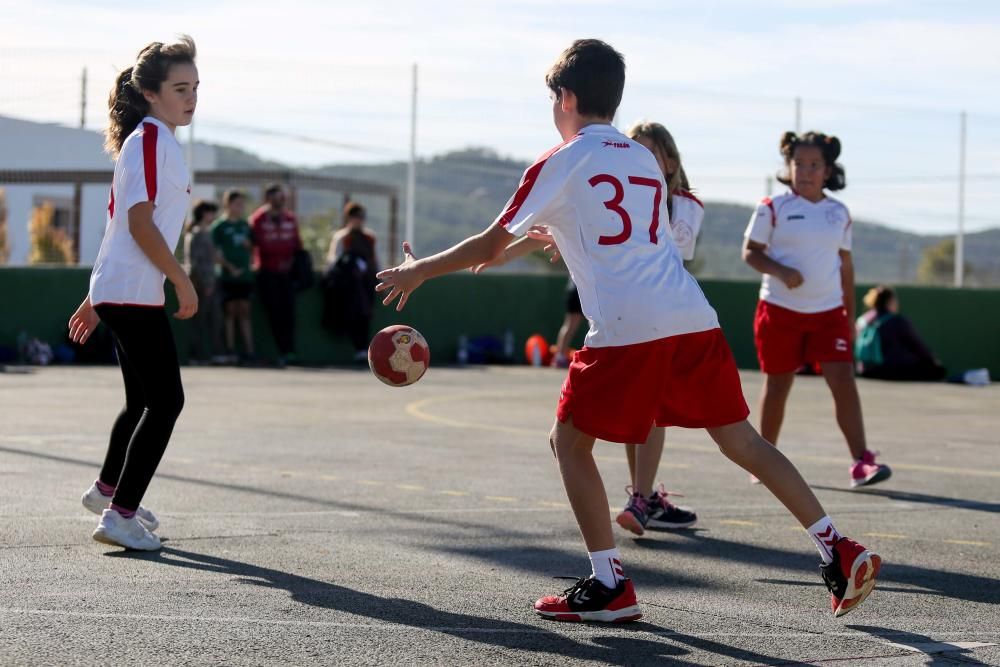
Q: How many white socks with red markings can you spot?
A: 2